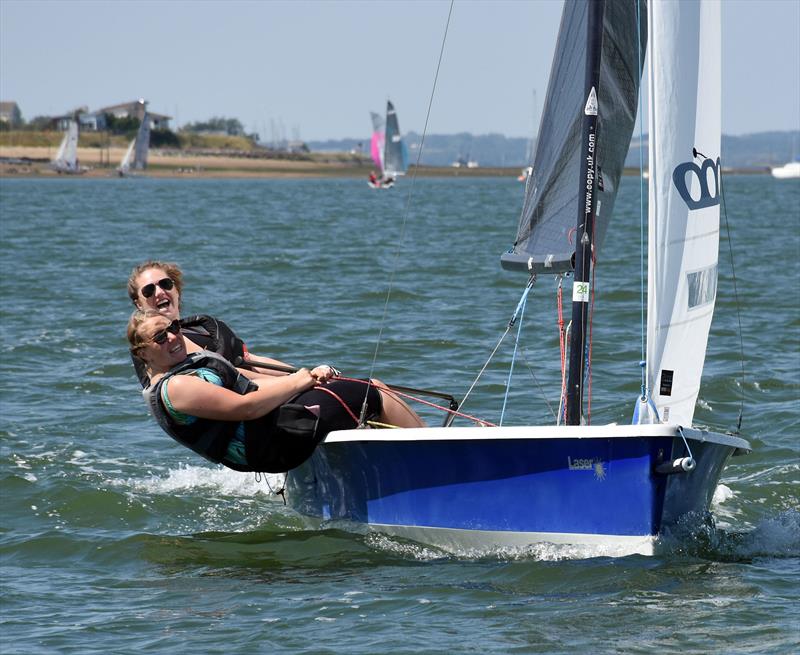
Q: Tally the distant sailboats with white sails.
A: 2